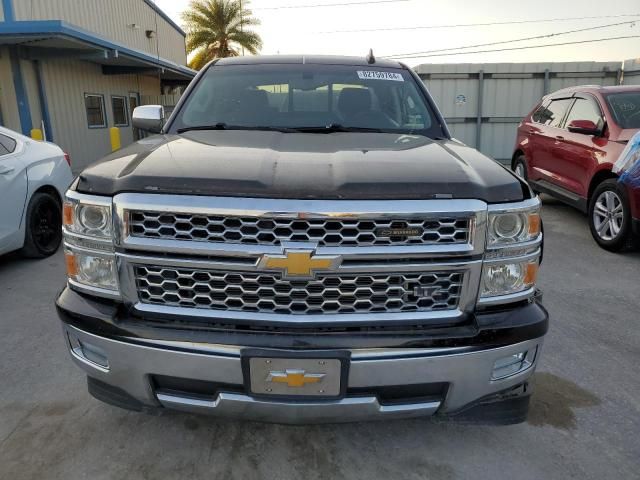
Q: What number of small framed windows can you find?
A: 2